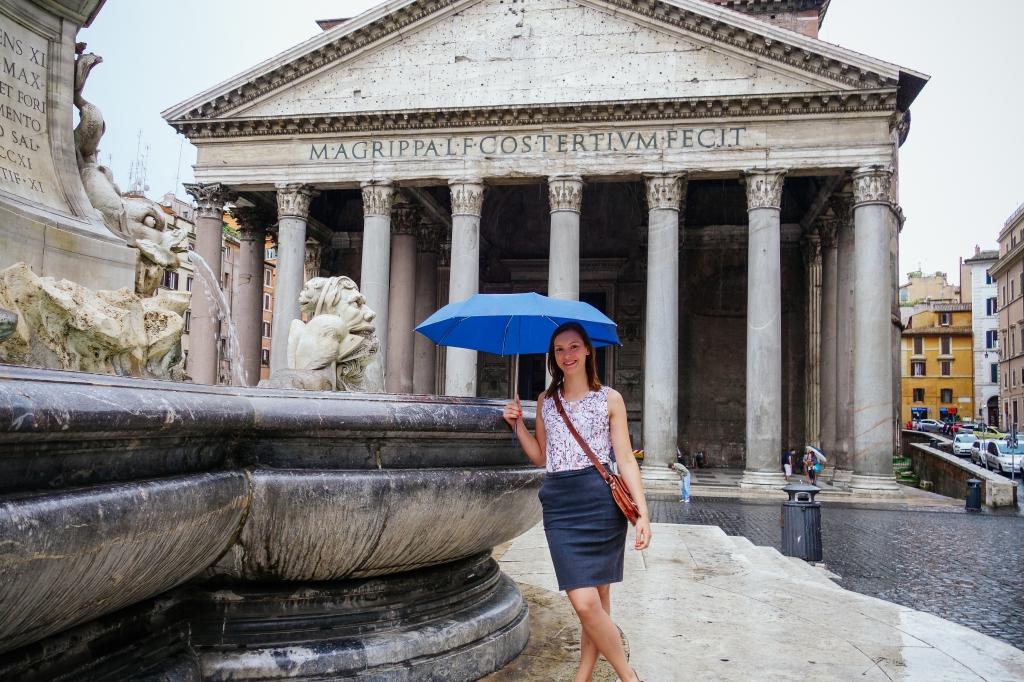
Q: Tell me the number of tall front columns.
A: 8